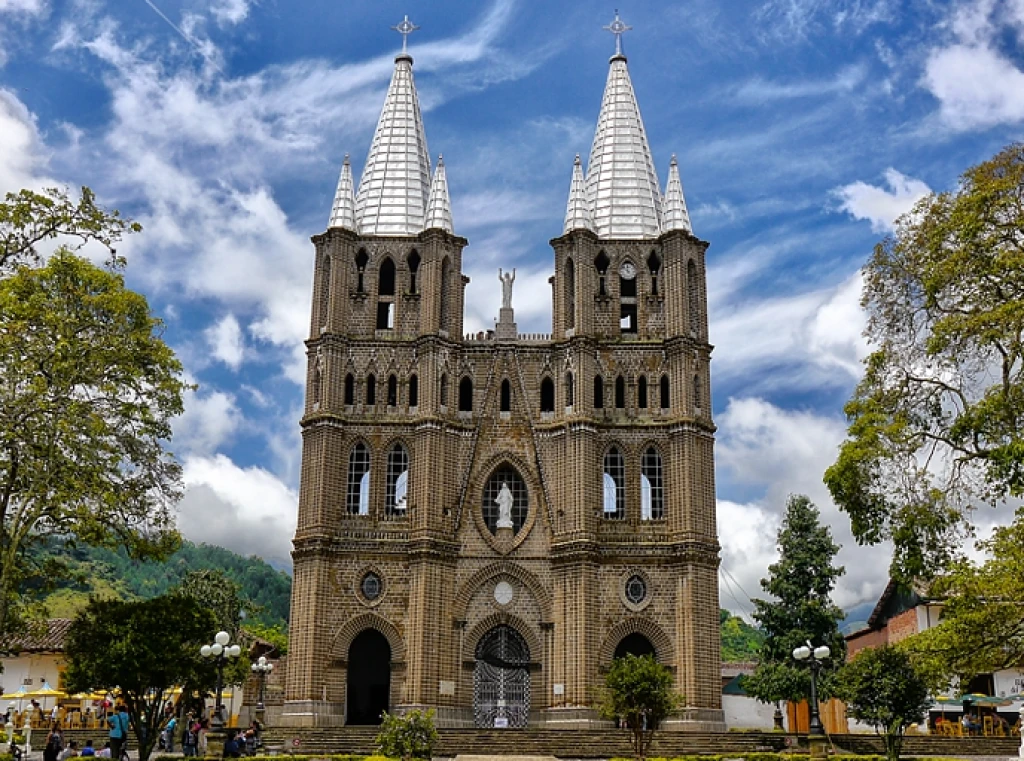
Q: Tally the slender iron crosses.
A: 2